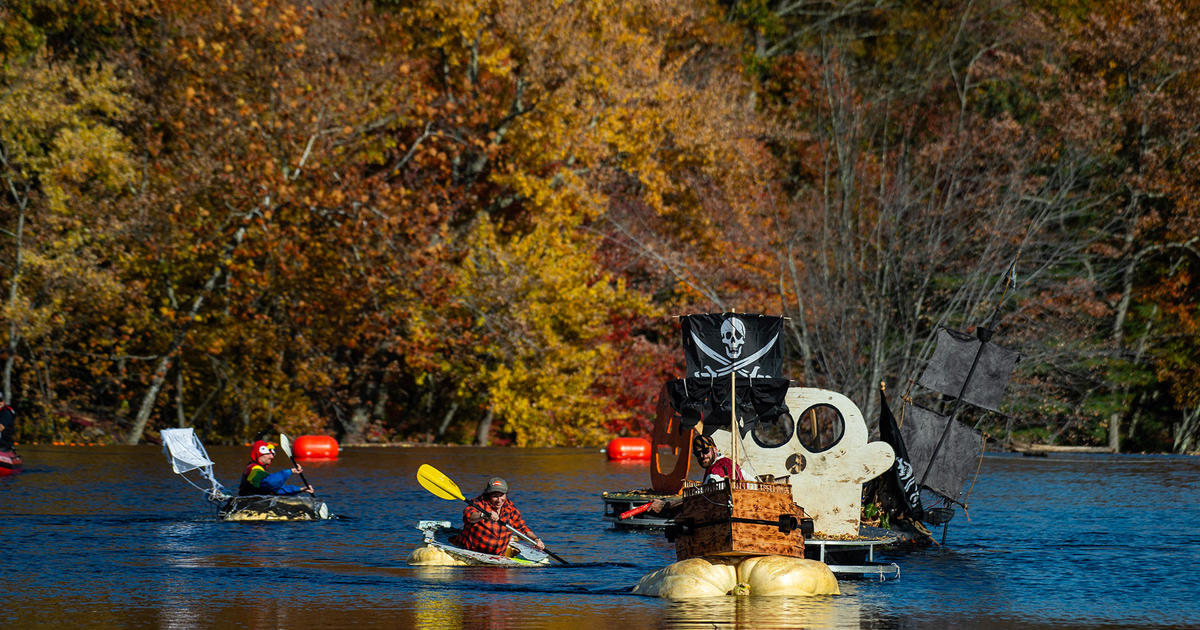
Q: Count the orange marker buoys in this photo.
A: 2